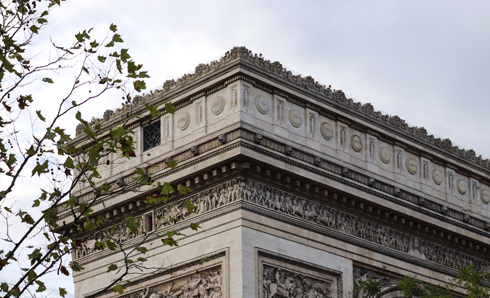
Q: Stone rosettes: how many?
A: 11